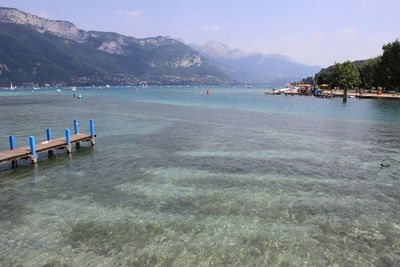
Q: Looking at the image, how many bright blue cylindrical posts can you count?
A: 6